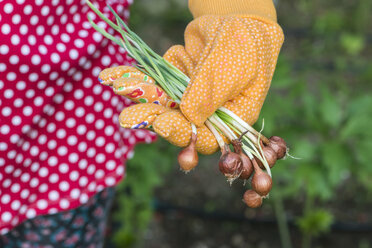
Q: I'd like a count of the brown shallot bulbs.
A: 7